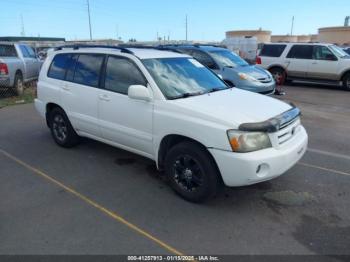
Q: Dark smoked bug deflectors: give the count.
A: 1